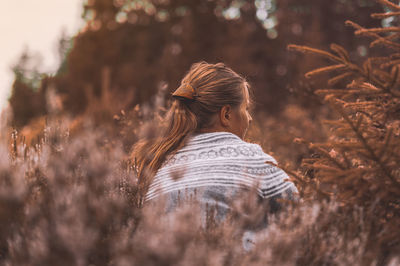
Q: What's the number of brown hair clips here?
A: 1